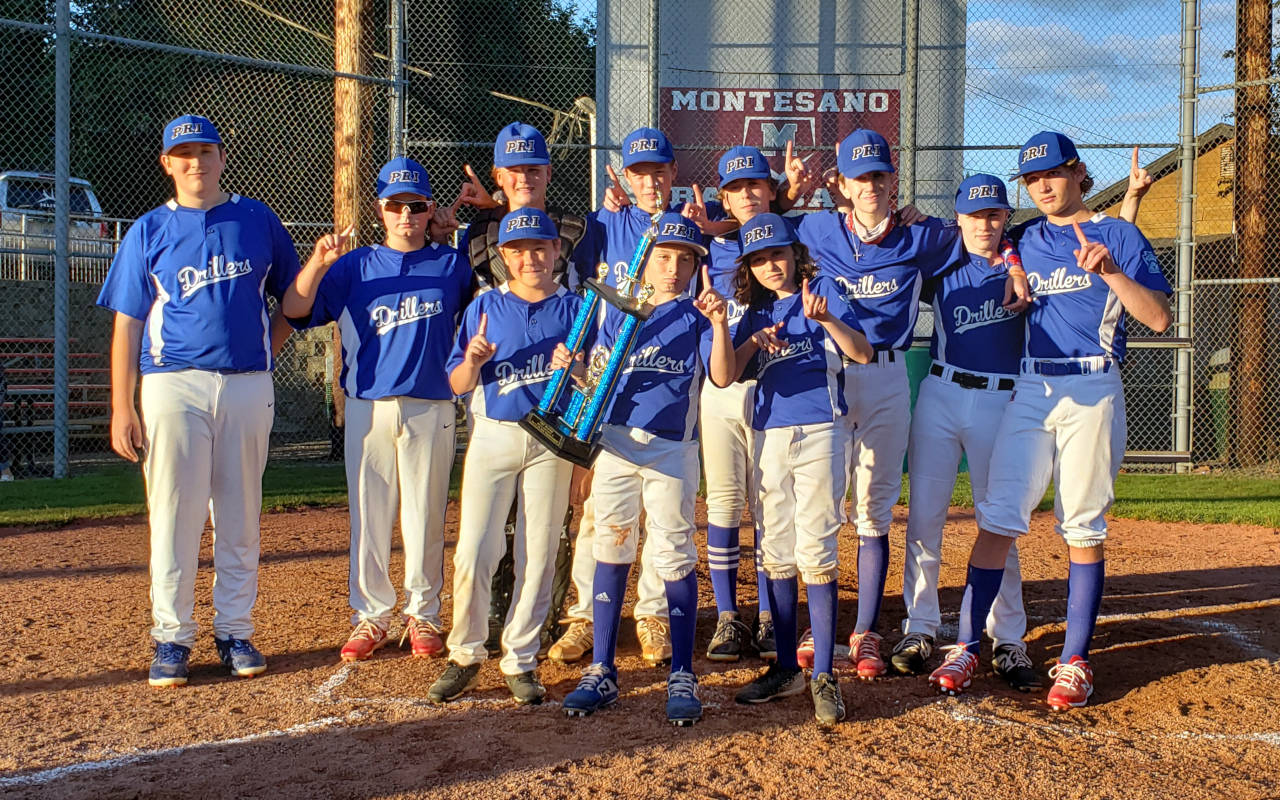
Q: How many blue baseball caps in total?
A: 11